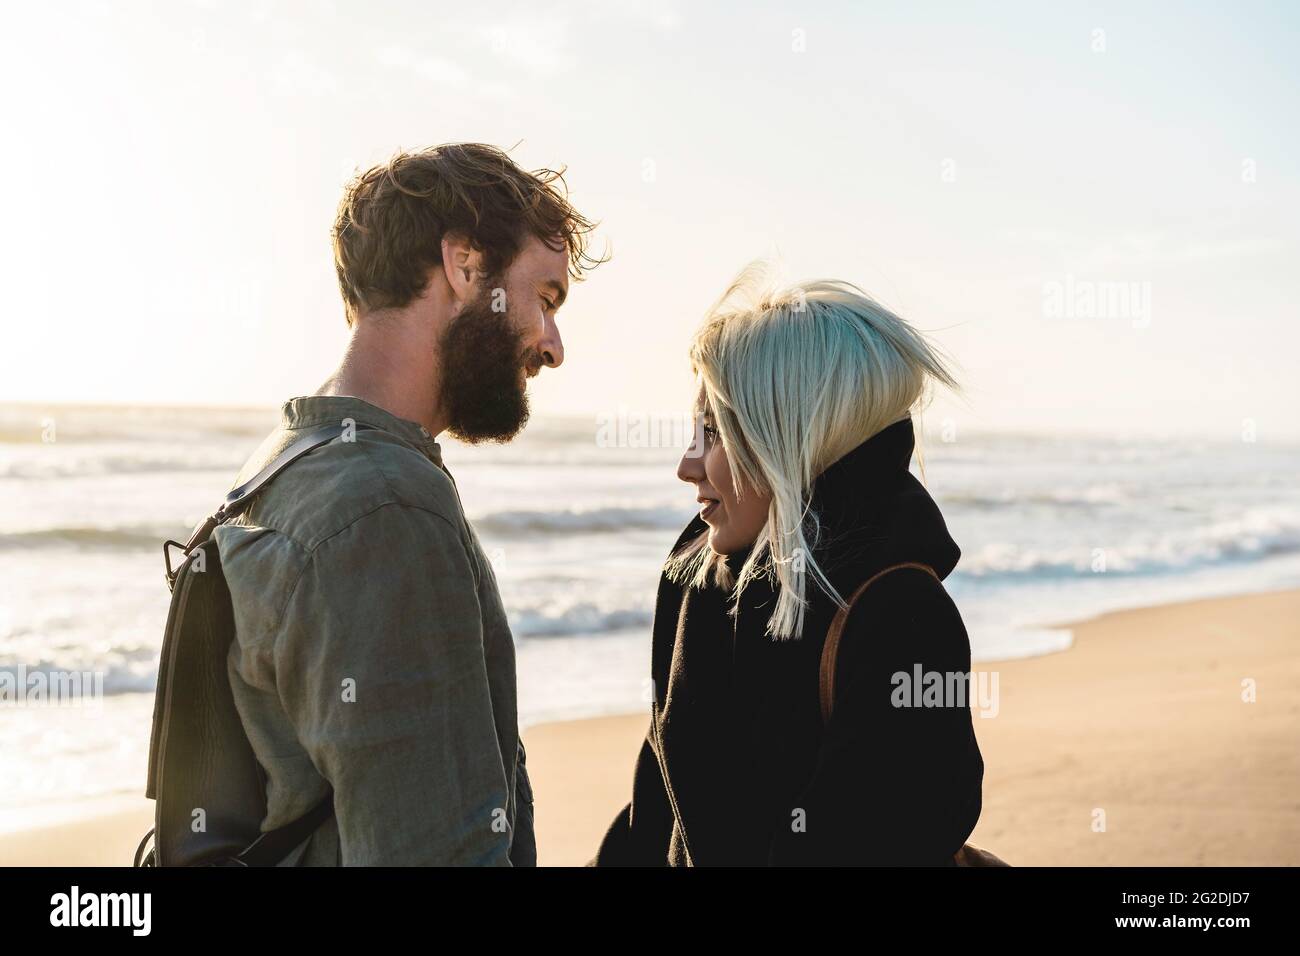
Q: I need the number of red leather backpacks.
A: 0